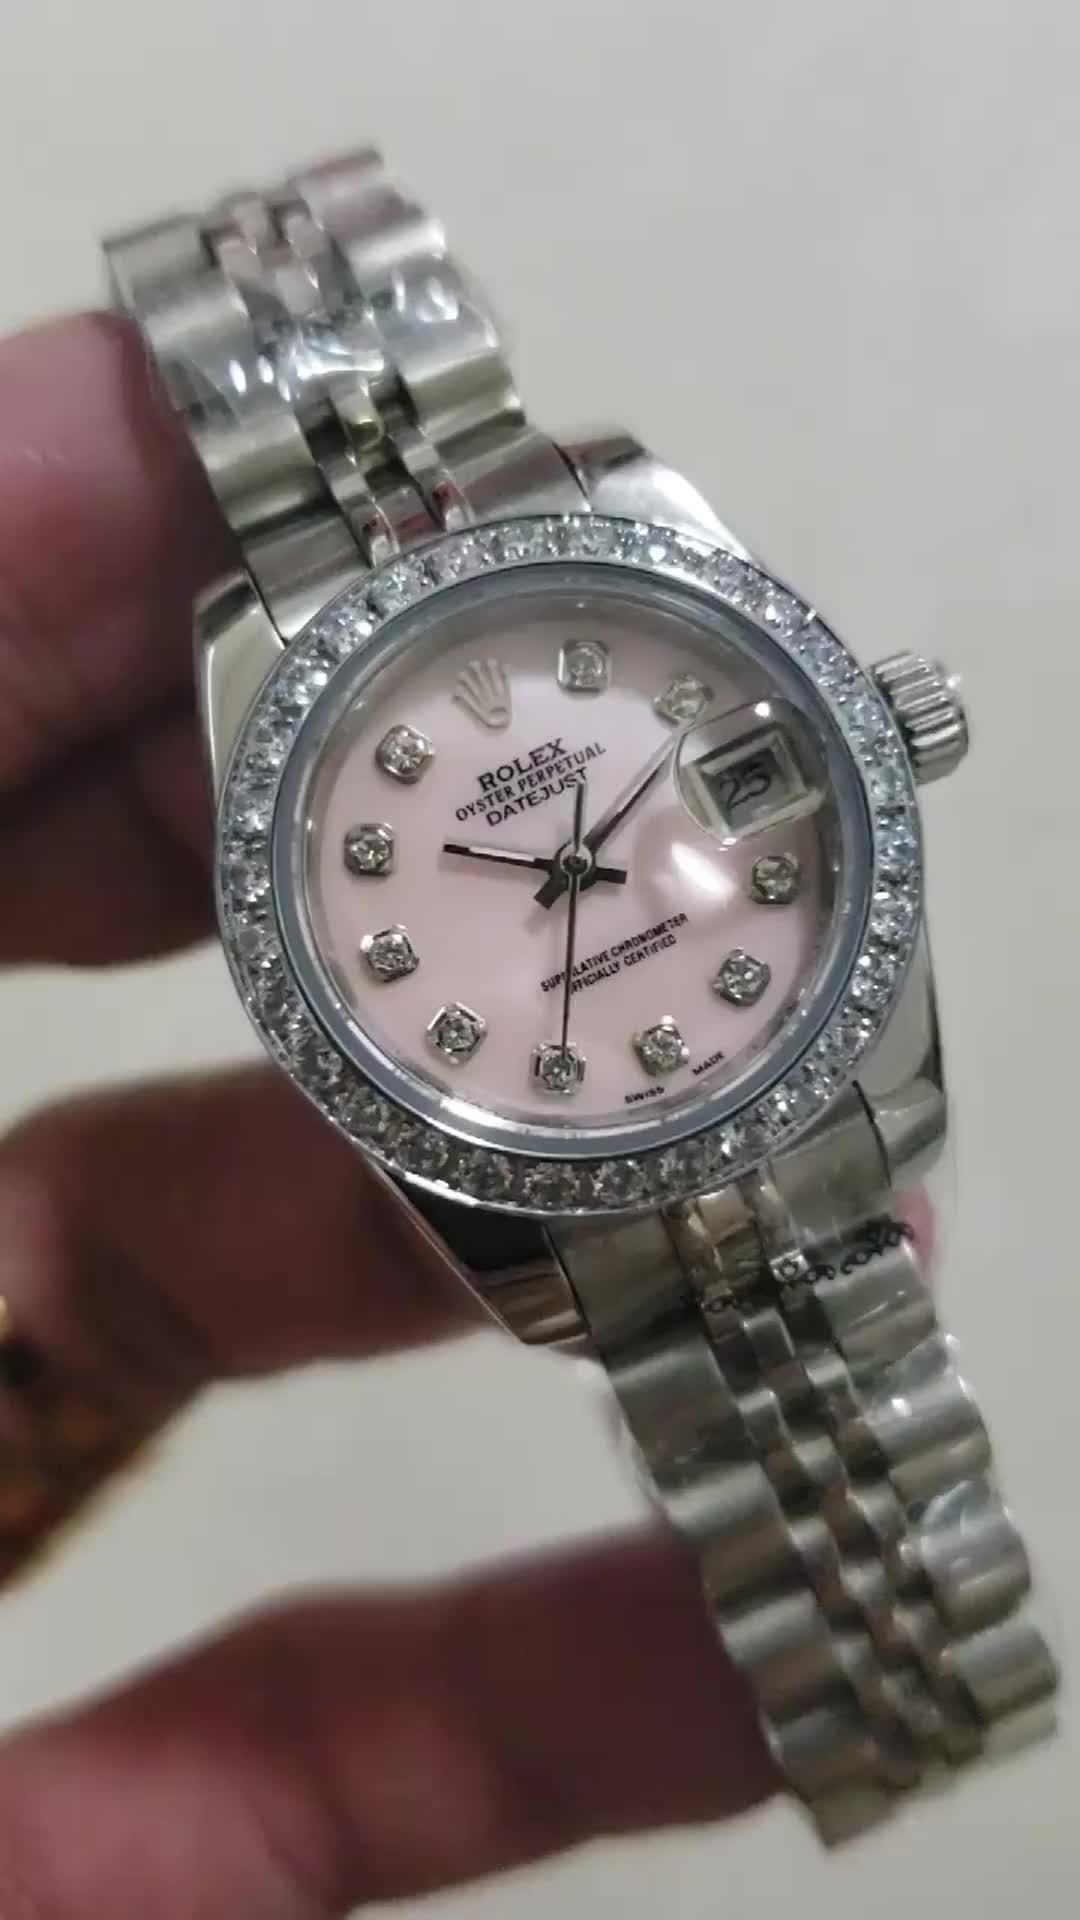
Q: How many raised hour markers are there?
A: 10